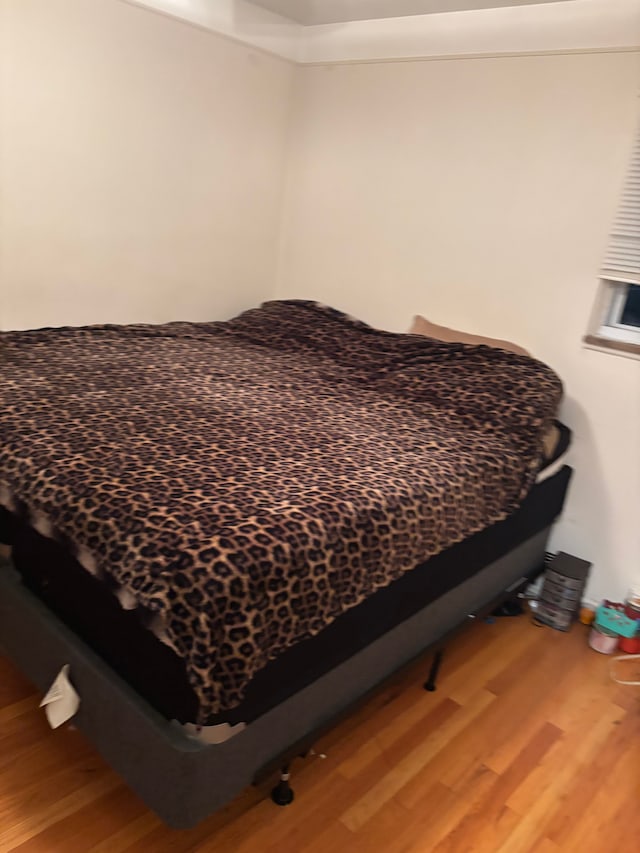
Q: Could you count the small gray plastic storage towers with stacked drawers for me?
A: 1